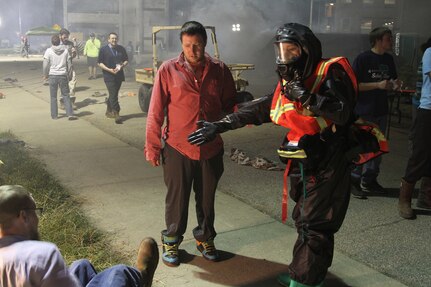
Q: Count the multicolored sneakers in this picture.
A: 2